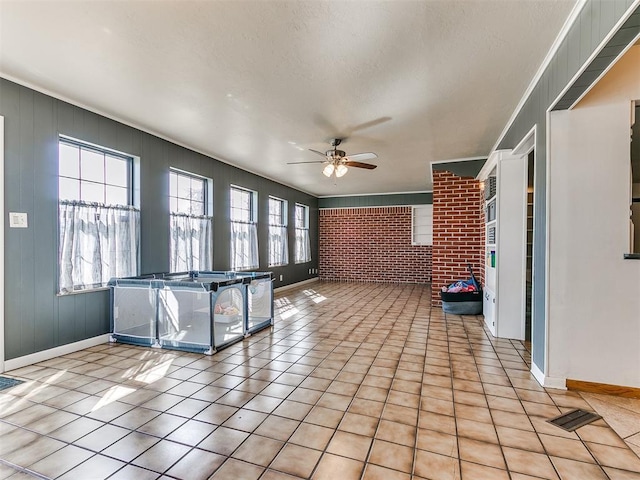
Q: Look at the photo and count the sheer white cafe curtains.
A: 5